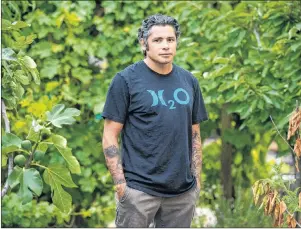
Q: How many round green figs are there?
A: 3